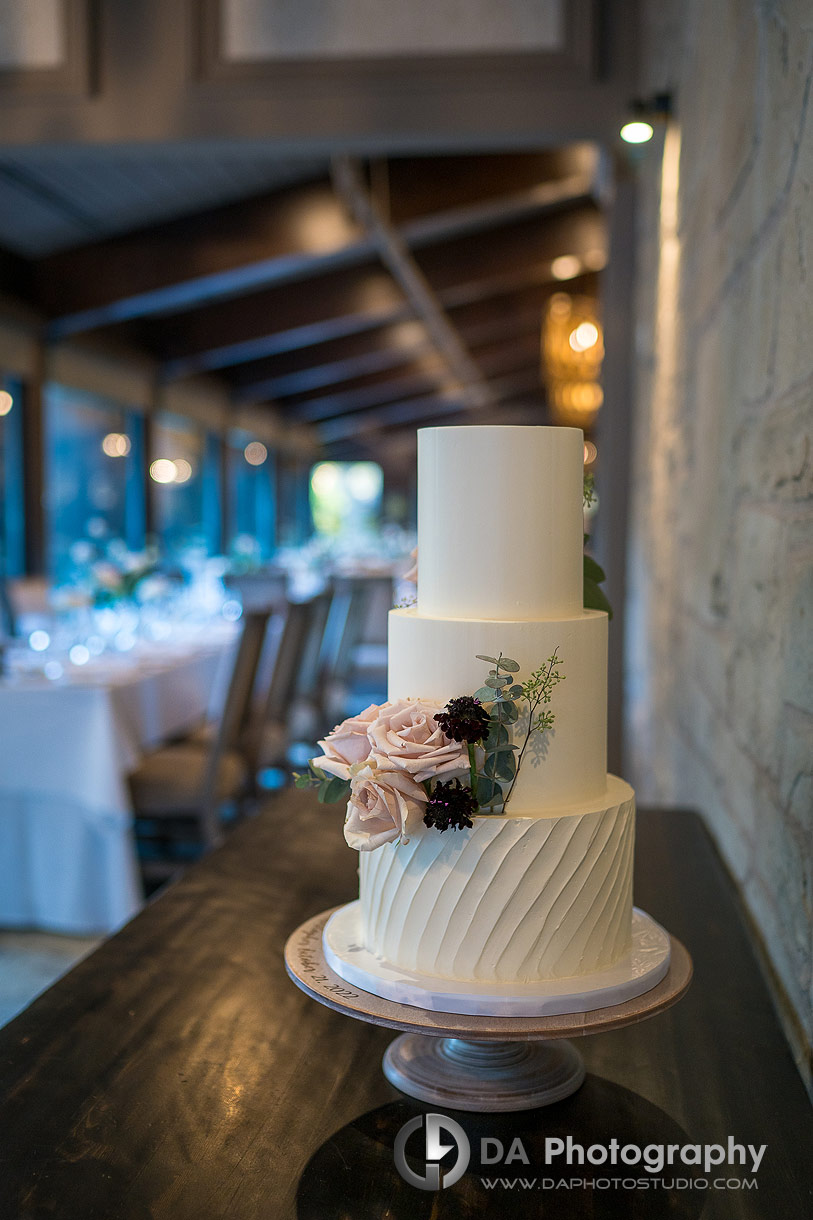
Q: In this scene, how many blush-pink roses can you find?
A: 3